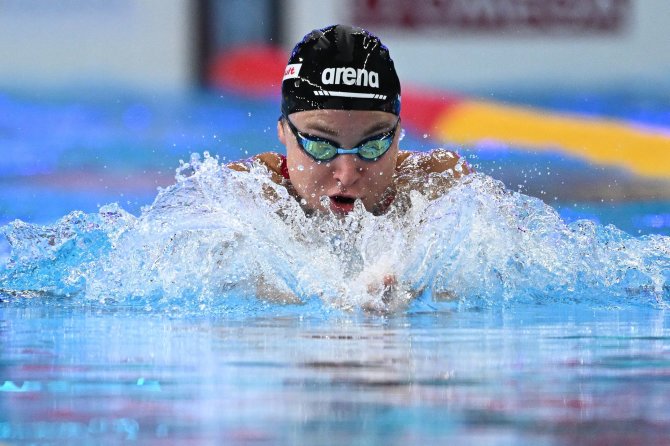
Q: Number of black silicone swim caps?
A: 1